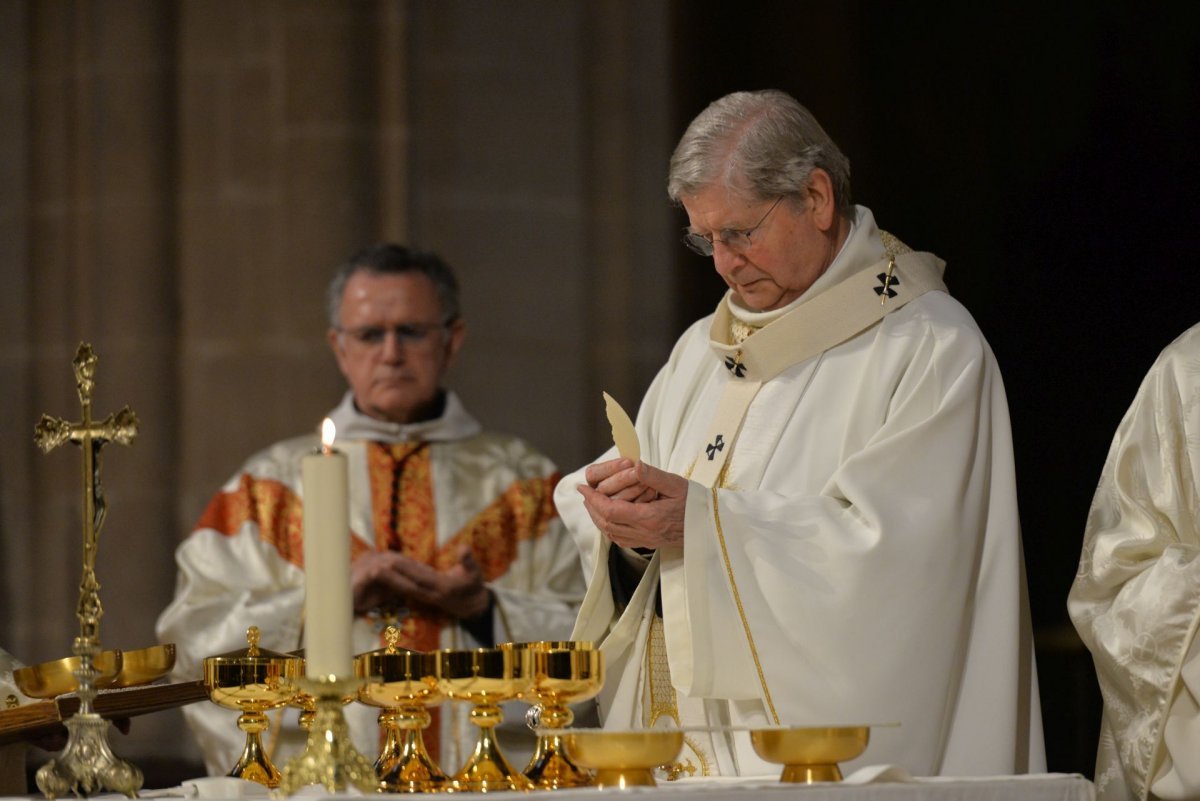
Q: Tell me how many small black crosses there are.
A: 3